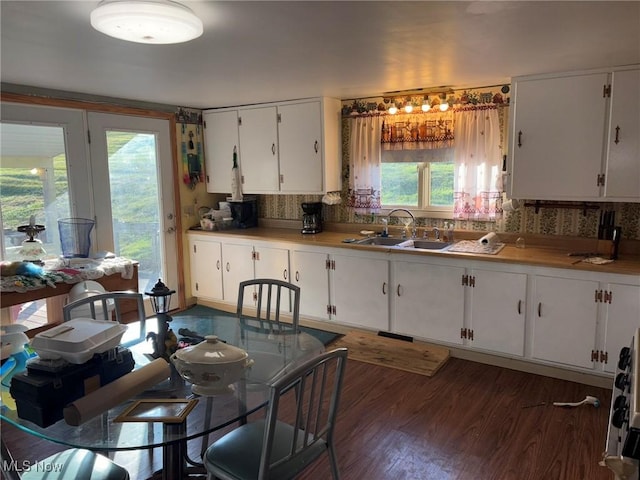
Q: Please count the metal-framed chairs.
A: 4